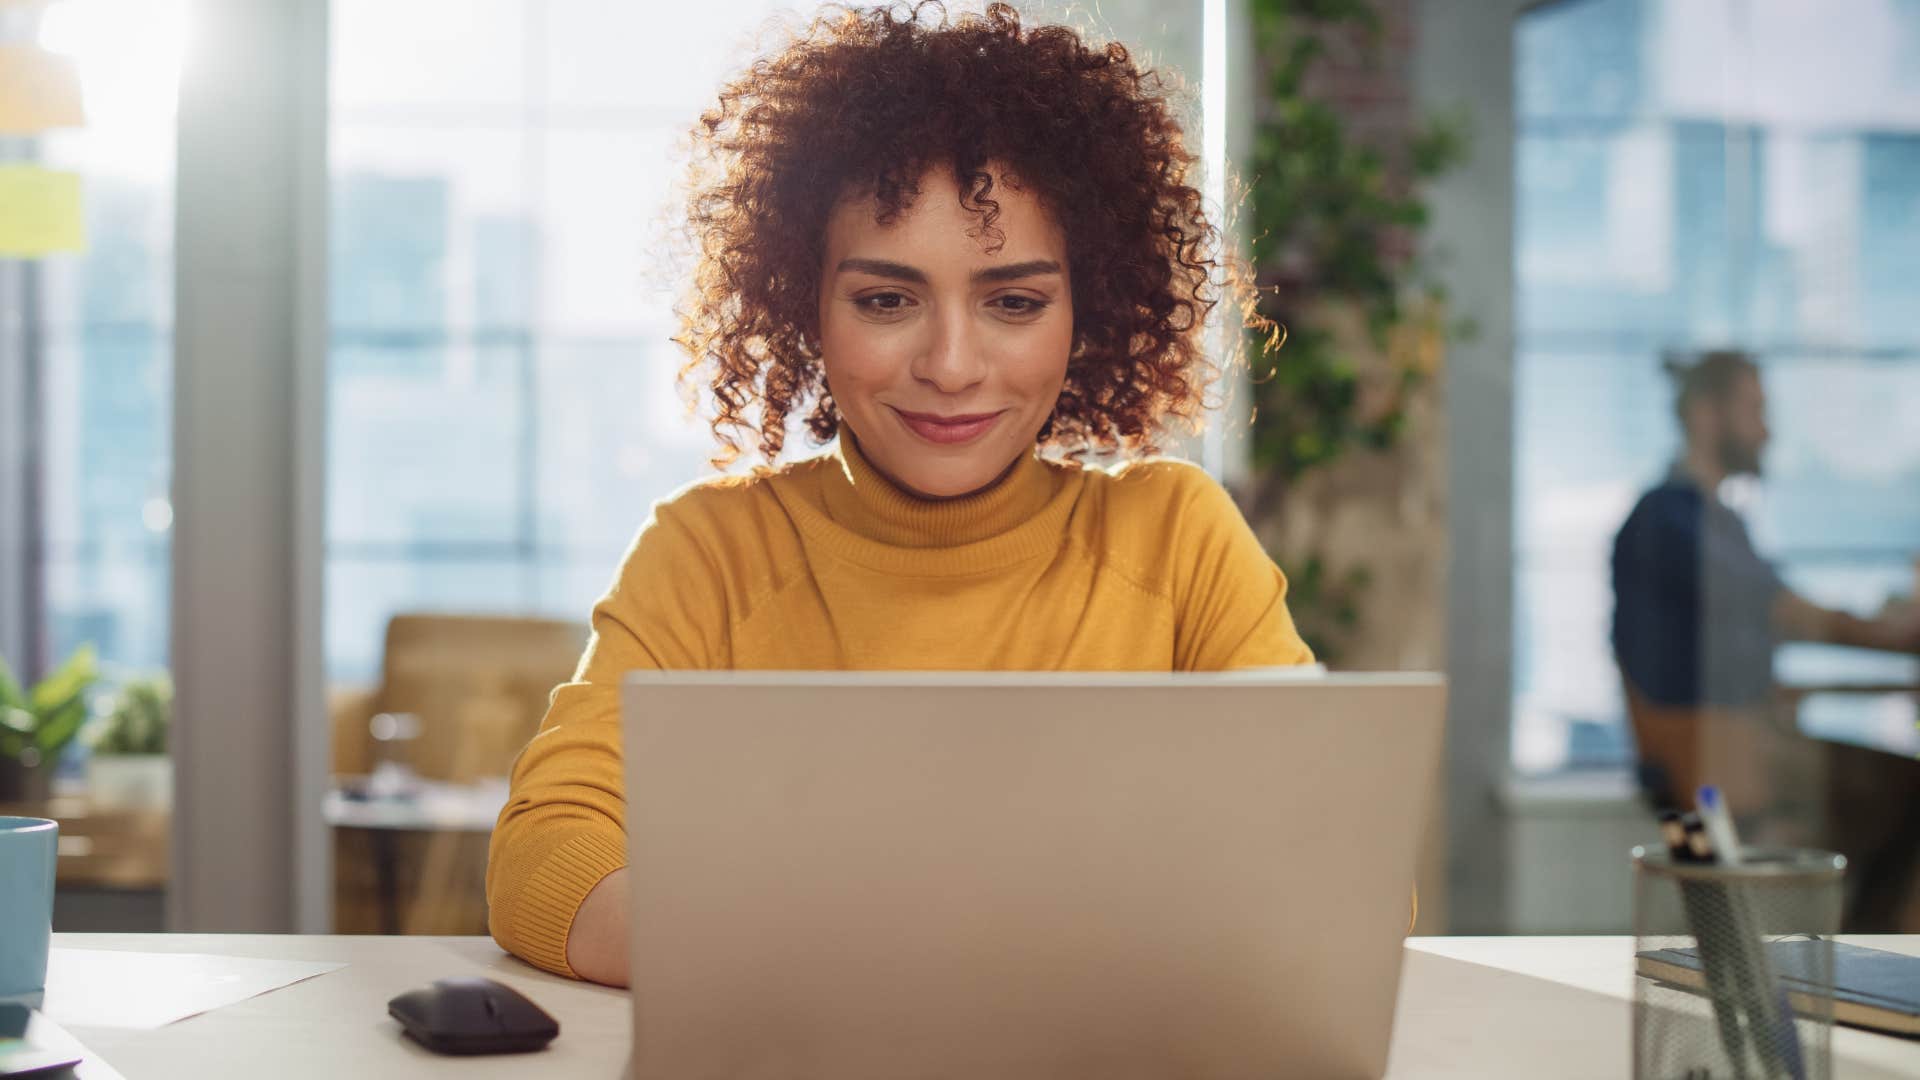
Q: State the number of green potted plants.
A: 2